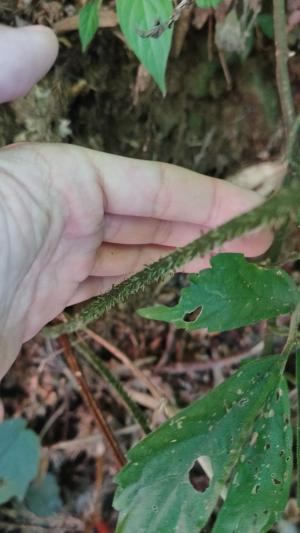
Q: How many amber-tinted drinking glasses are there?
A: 0